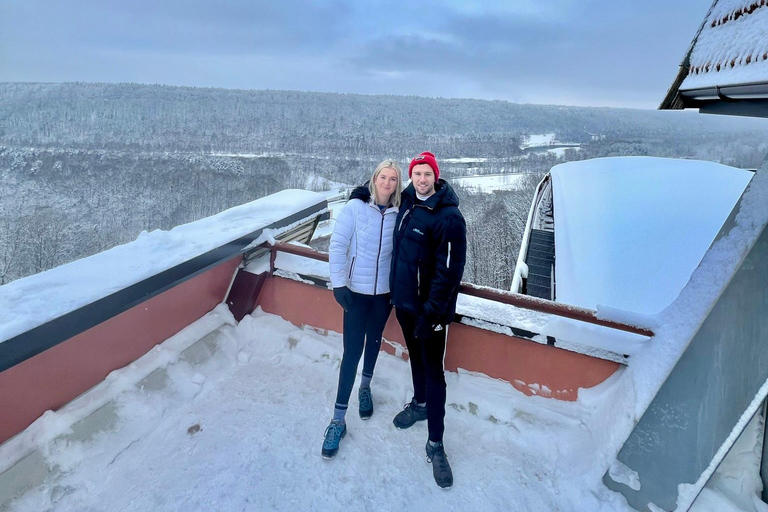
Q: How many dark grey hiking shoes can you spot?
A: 2